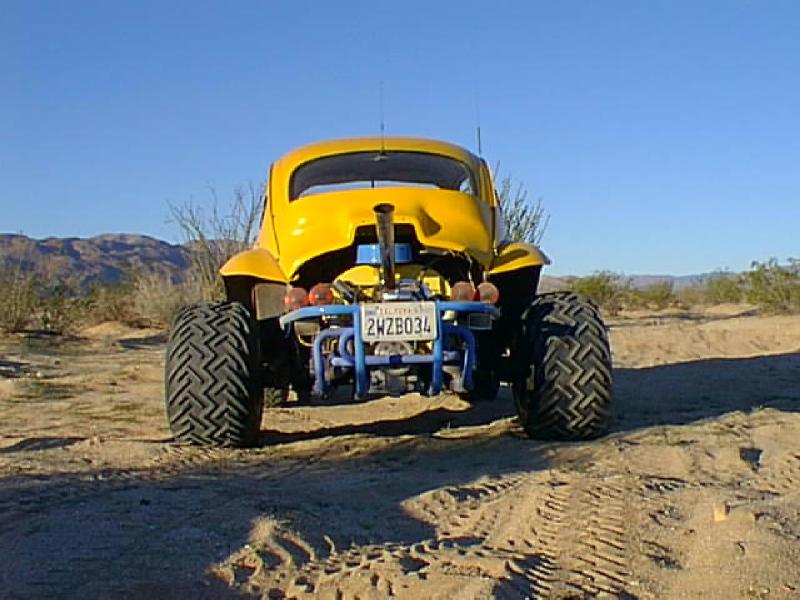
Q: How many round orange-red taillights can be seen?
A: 4